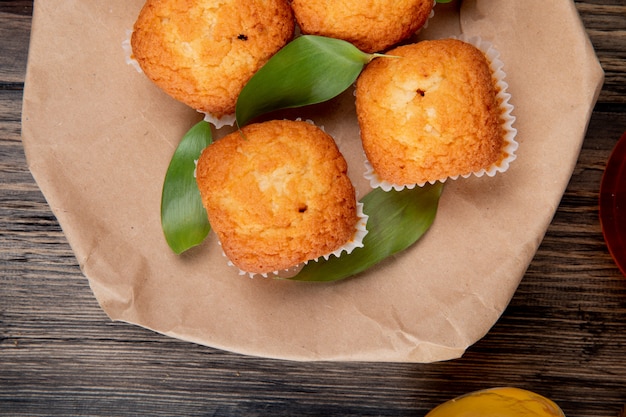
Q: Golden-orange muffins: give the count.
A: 4